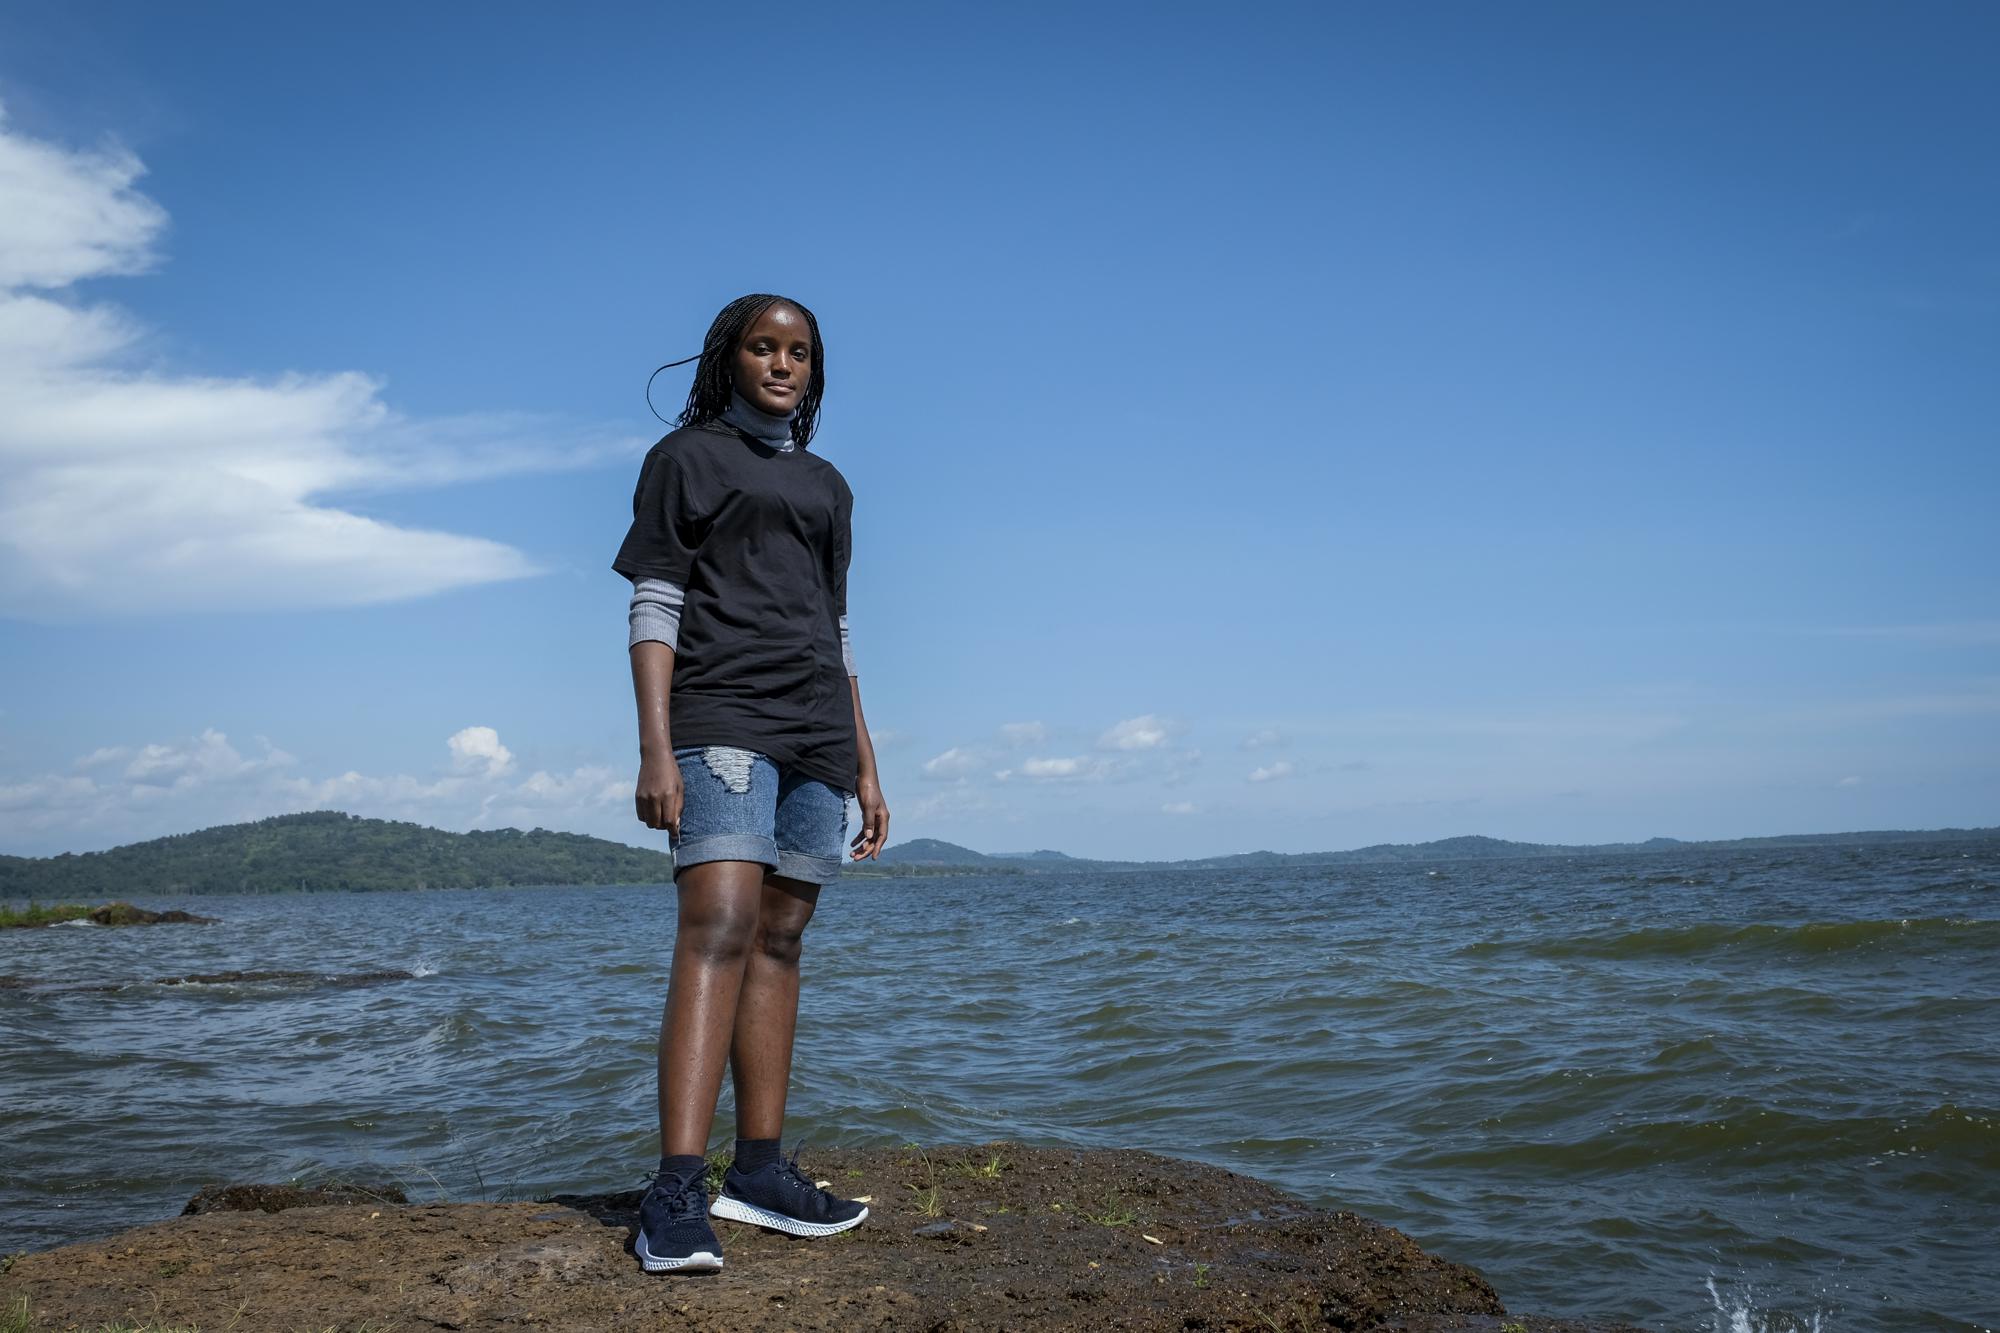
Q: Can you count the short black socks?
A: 2